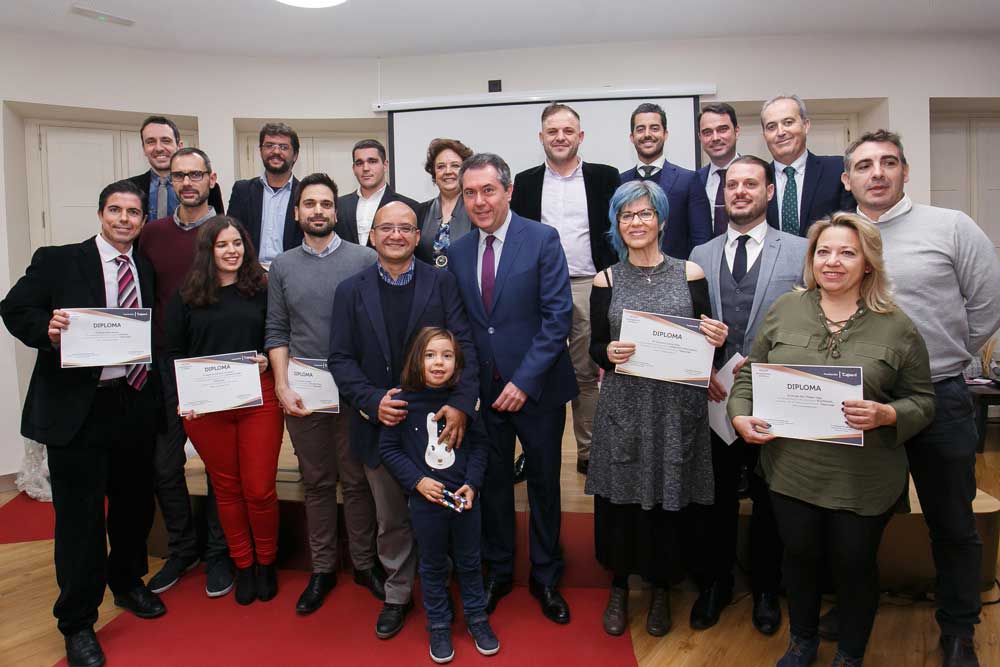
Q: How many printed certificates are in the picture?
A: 5